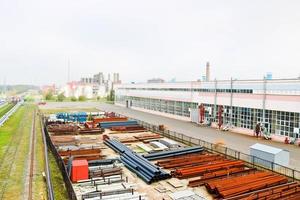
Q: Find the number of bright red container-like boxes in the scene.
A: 1